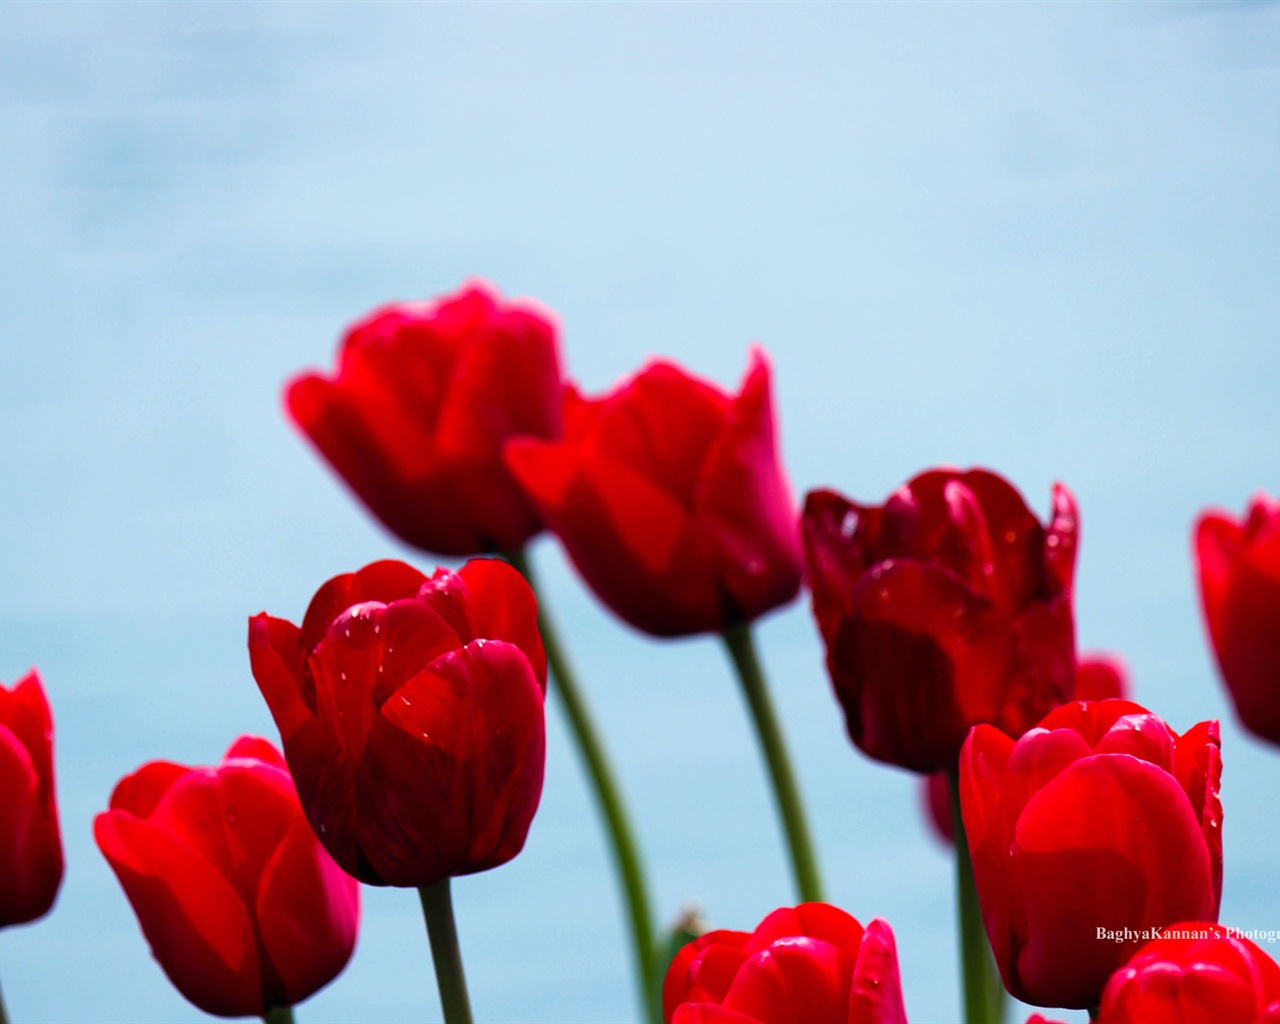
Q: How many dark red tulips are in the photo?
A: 2